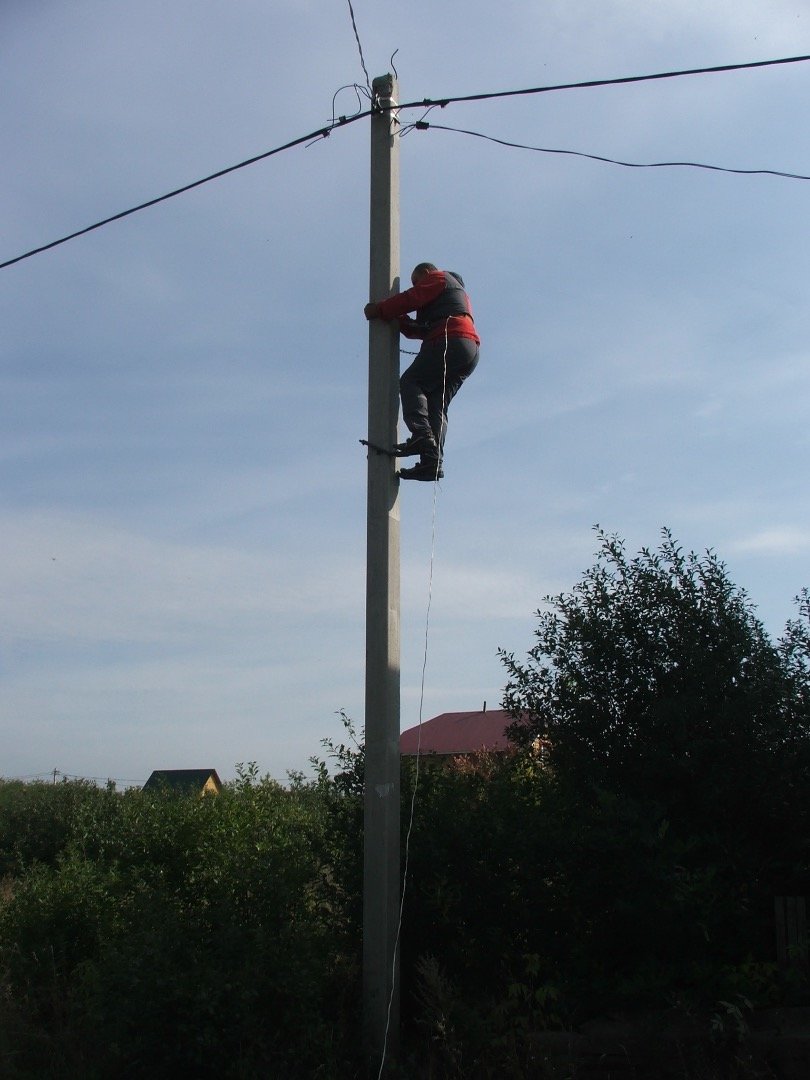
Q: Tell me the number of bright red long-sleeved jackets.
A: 1